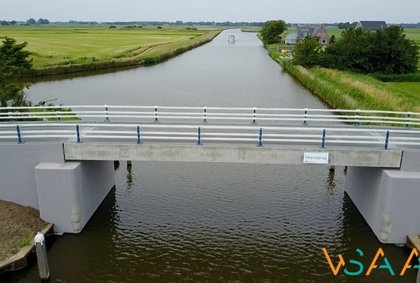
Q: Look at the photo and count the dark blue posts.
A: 7